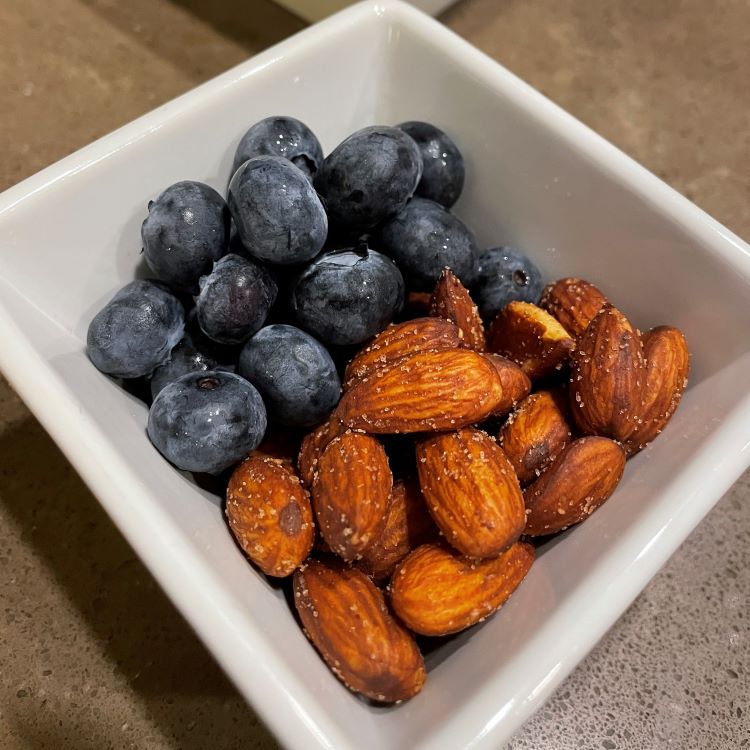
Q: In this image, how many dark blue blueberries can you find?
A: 13